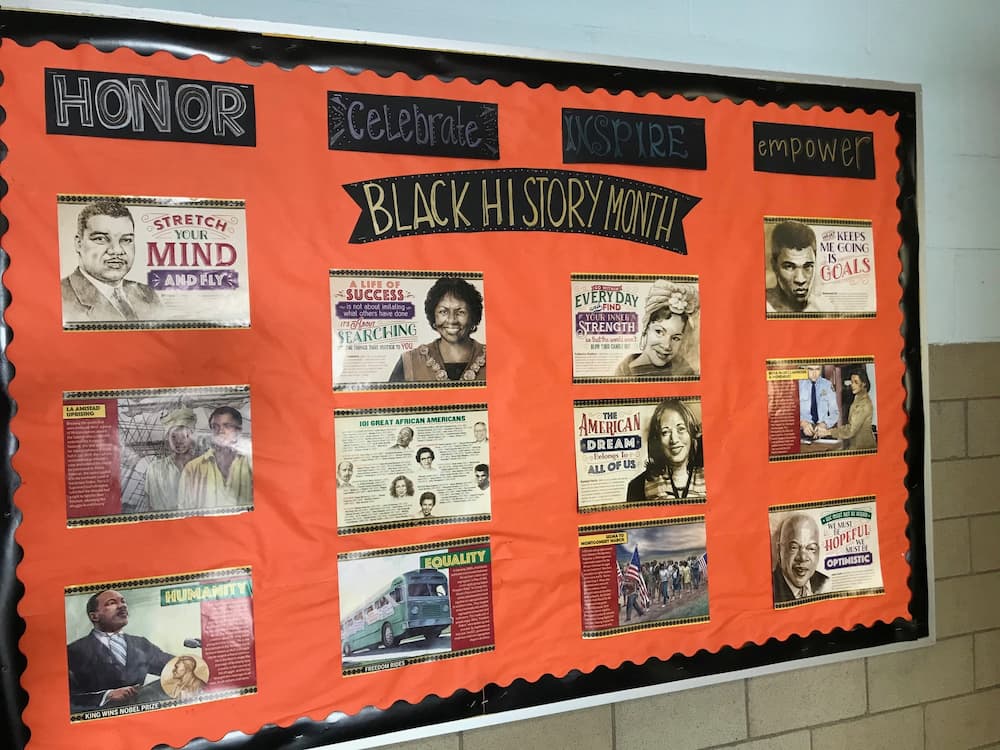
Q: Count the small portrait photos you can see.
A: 7